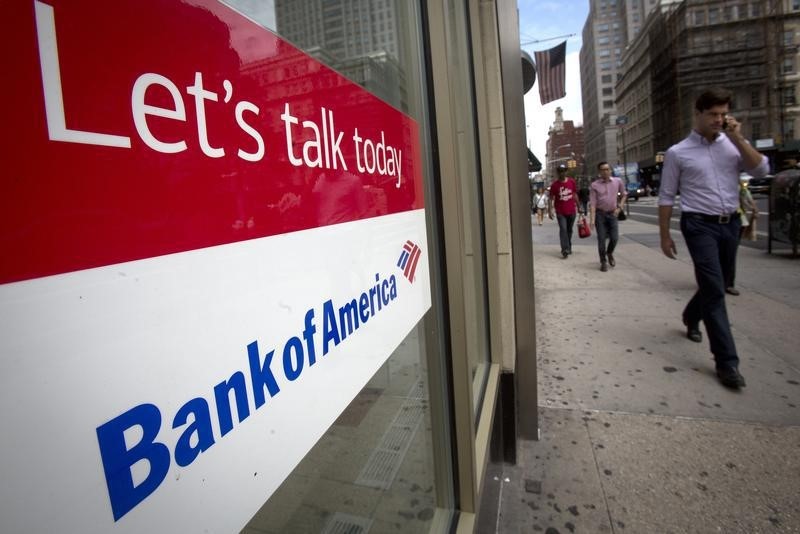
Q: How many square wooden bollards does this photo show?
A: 0